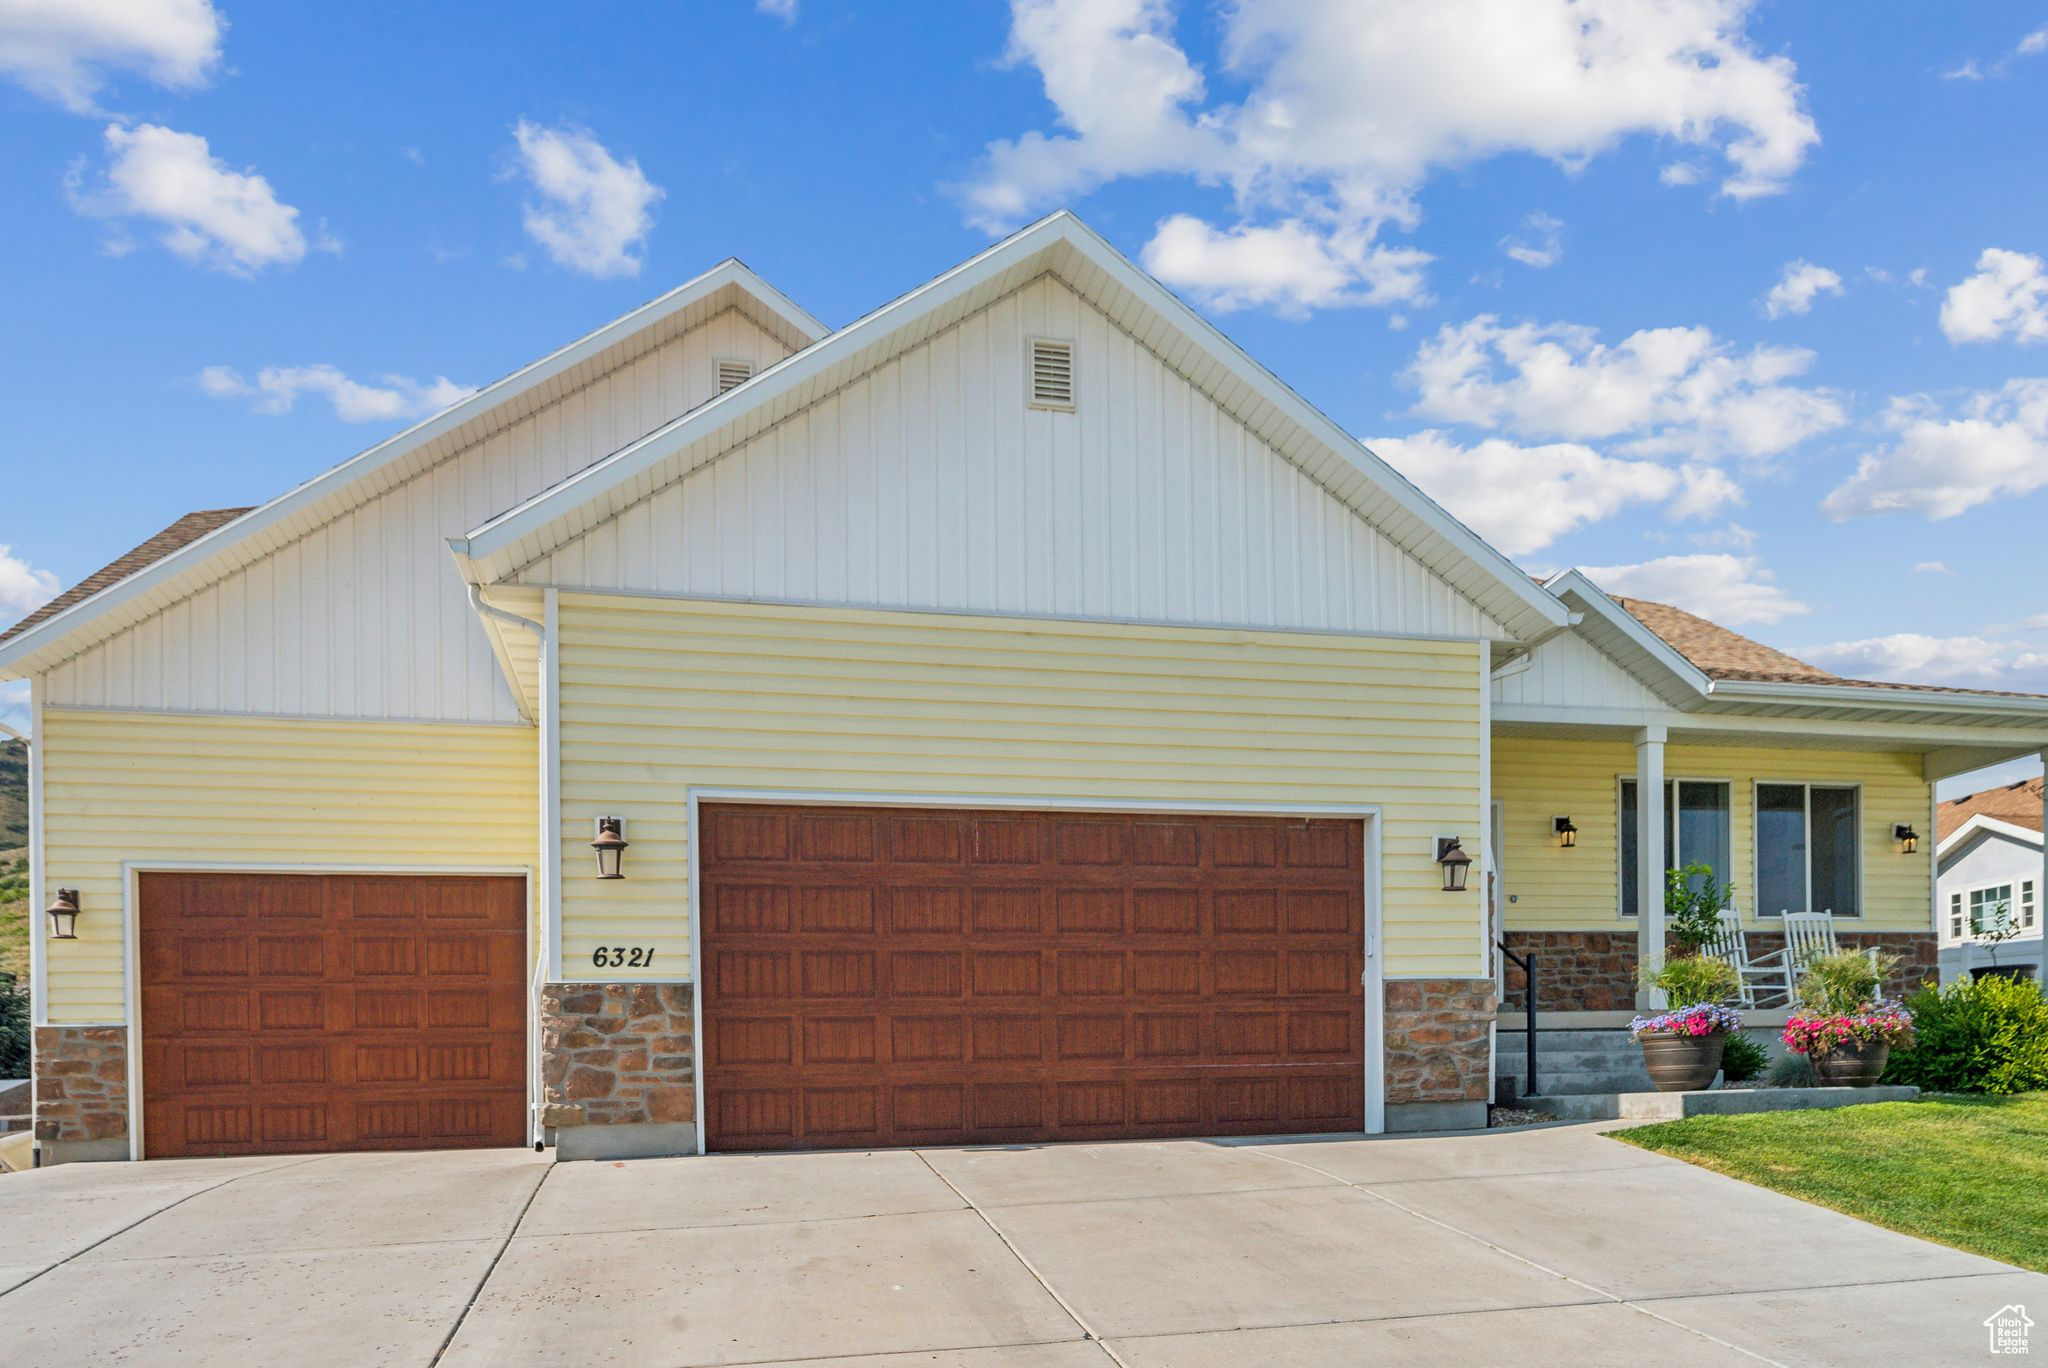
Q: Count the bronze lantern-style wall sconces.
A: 5